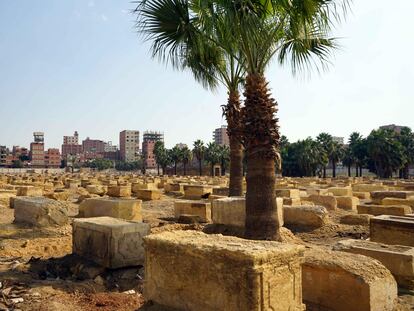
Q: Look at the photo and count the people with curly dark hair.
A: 0